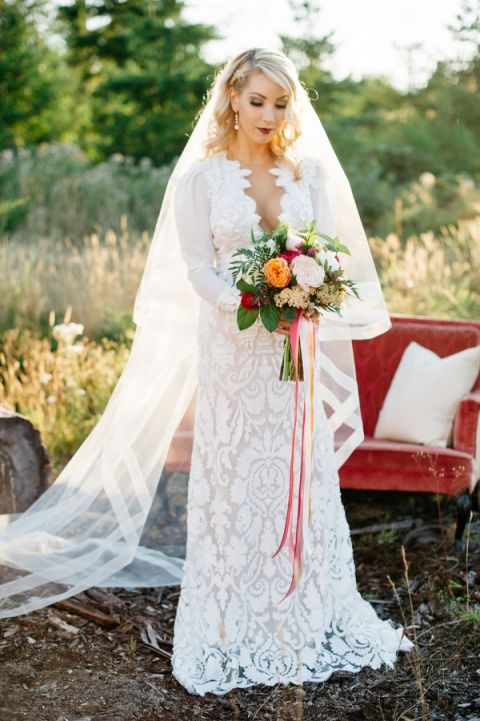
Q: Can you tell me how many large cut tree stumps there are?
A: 1